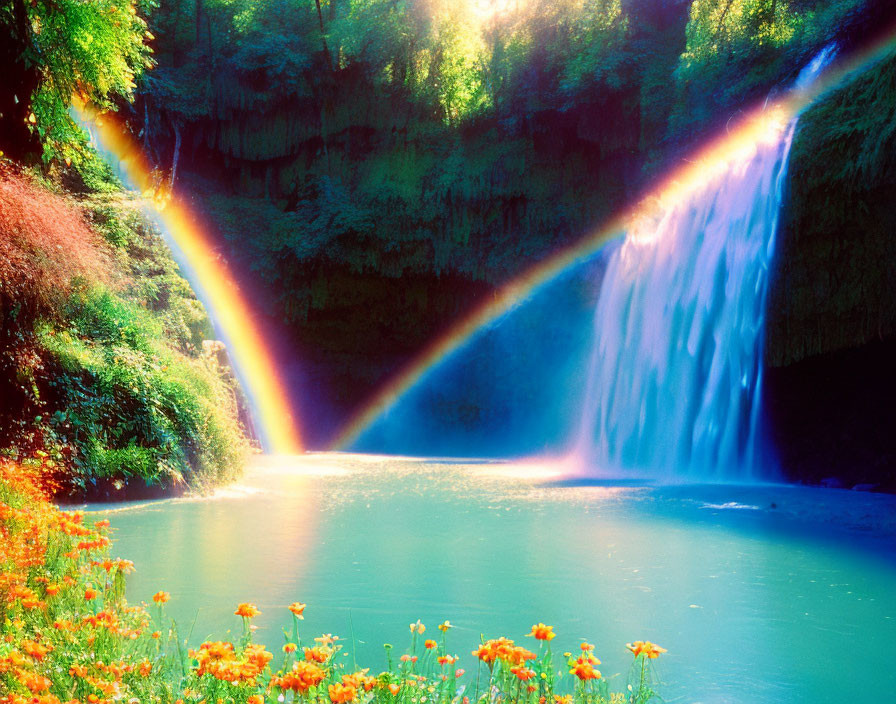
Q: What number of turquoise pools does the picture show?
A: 1